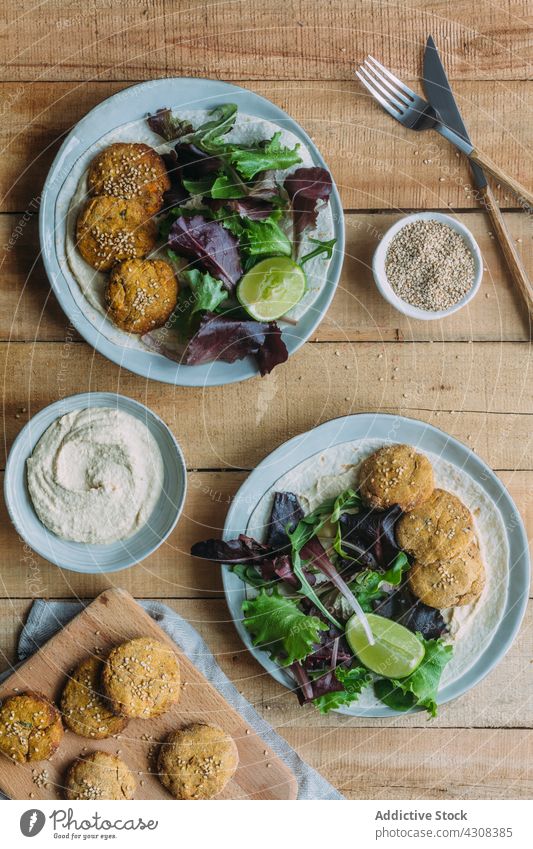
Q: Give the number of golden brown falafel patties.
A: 11